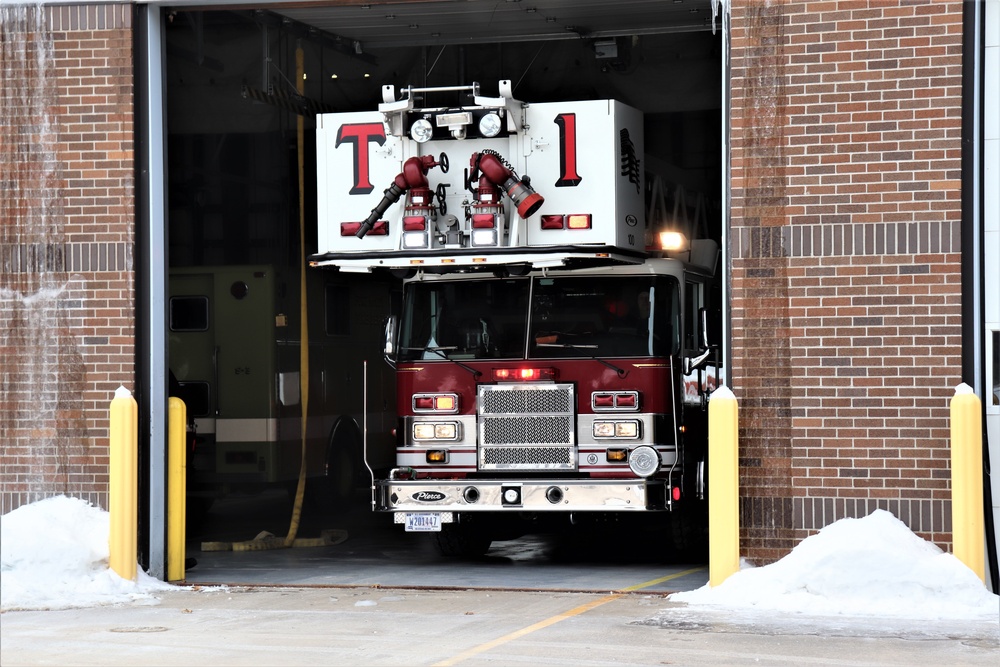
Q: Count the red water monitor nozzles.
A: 2